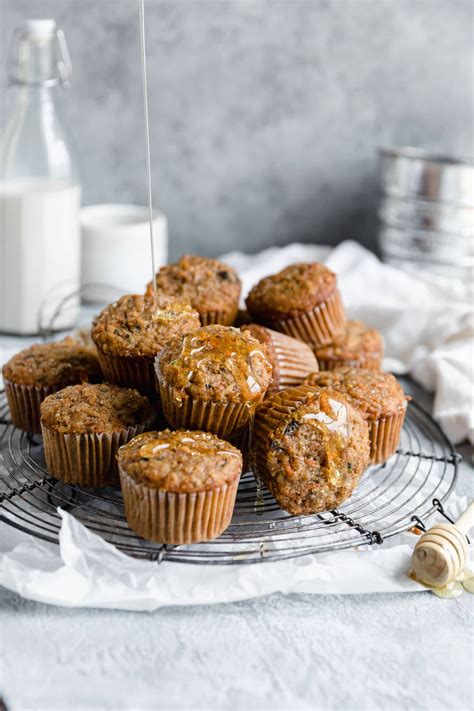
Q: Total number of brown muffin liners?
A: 11